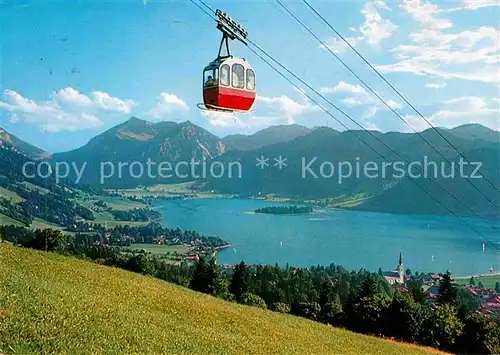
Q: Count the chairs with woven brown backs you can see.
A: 0